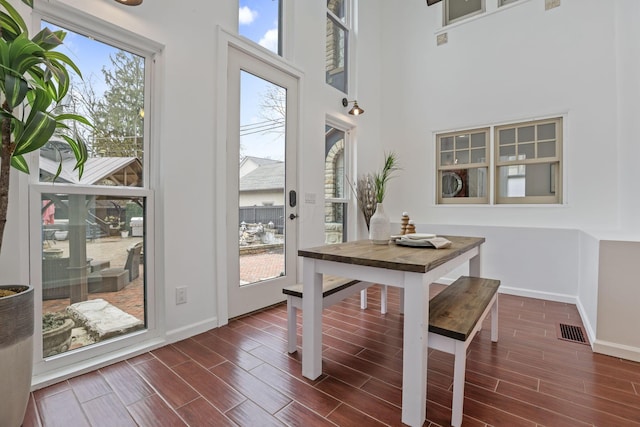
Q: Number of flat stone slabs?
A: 1